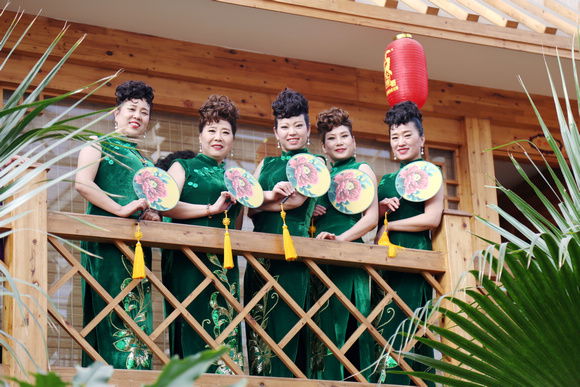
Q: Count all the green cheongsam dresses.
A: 5